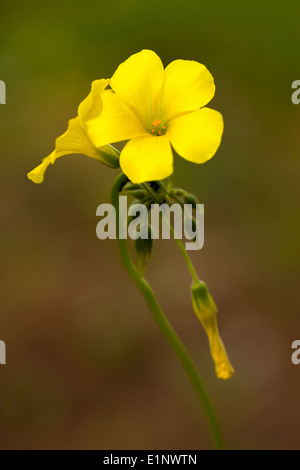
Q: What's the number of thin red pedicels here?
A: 0